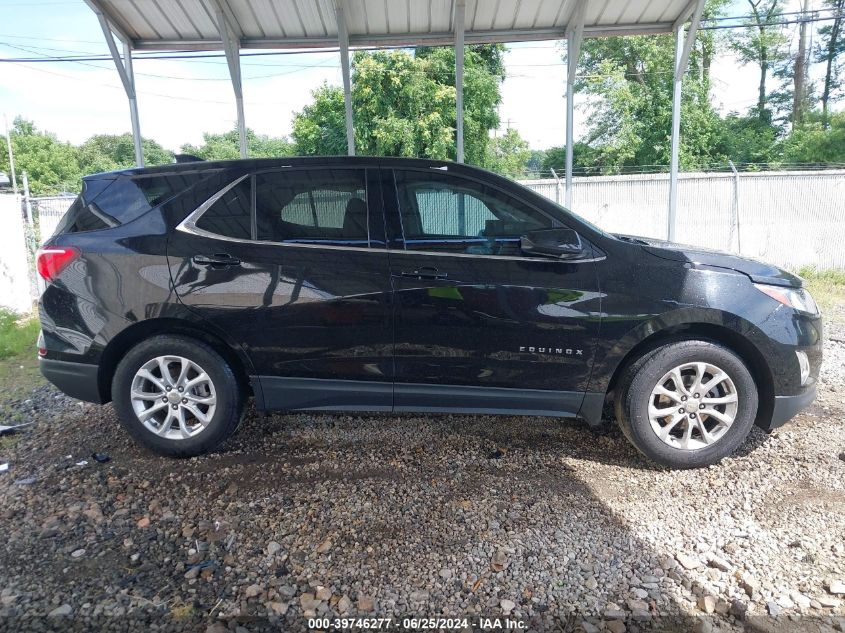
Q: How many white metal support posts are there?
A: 6